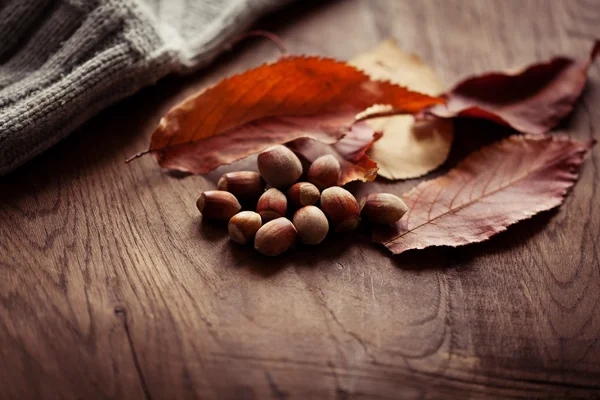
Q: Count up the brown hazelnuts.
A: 11